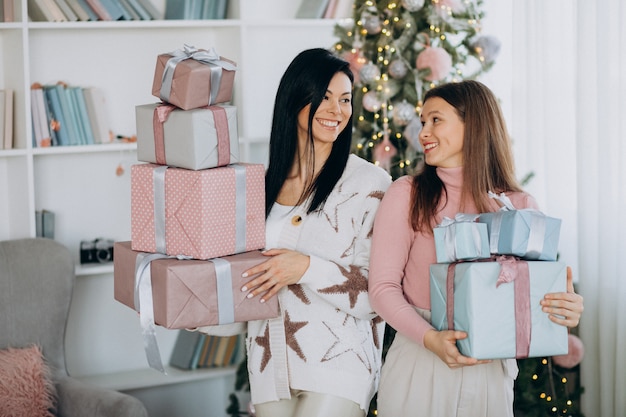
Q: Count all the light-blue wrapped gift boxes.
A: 3